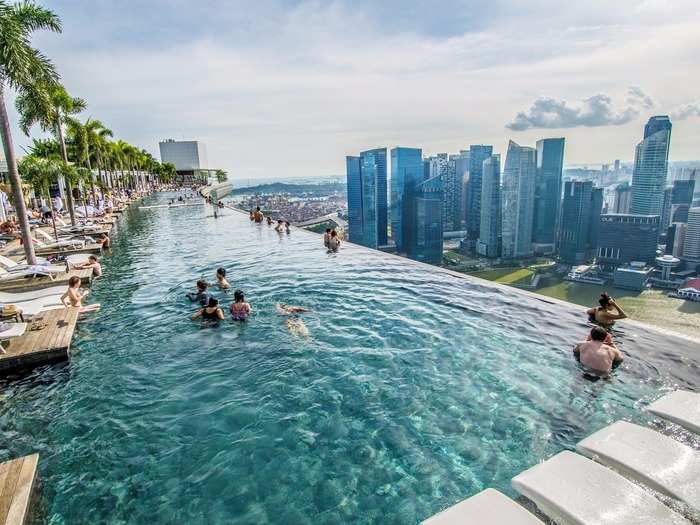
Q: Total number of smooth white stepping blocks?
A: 4